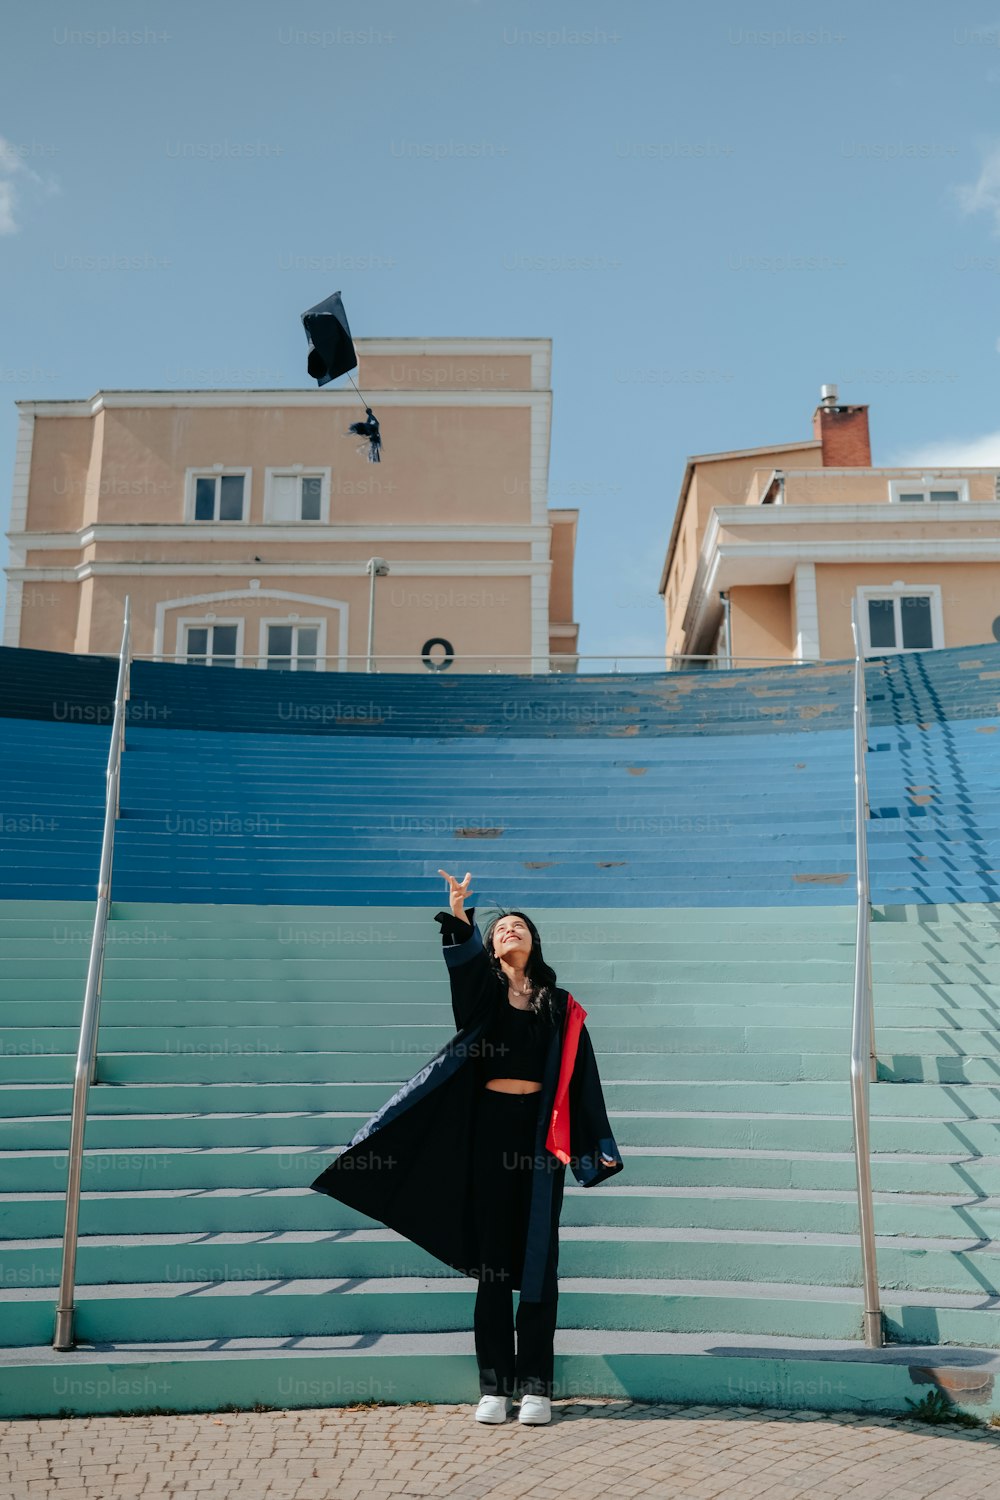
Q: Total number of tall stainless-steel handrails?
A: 2